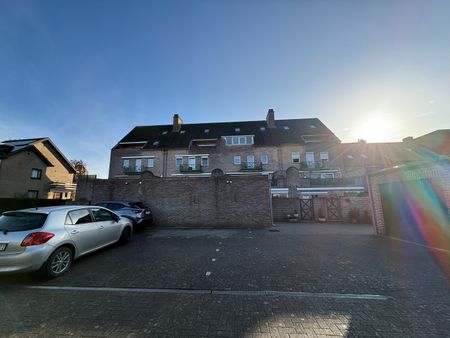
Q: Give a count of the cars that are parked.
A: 2